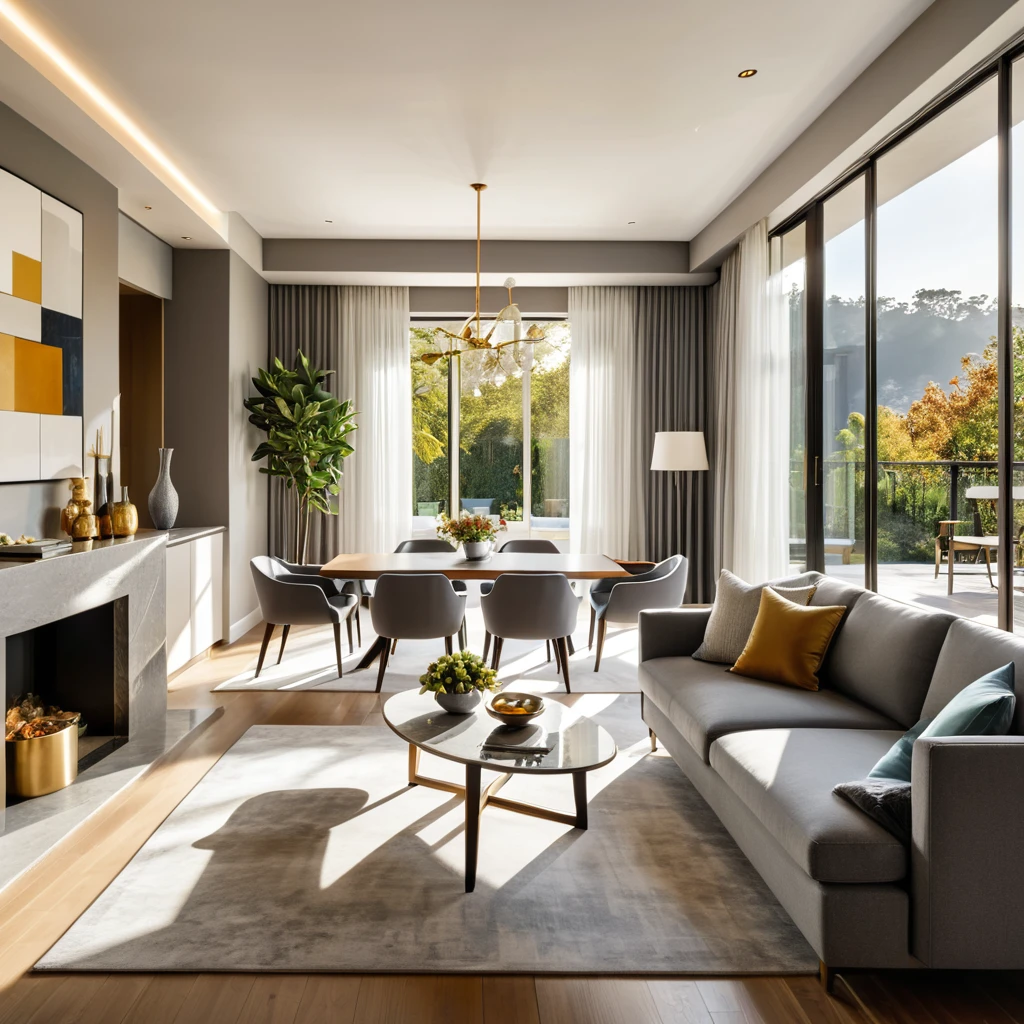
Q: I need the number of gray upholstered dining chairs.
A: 6